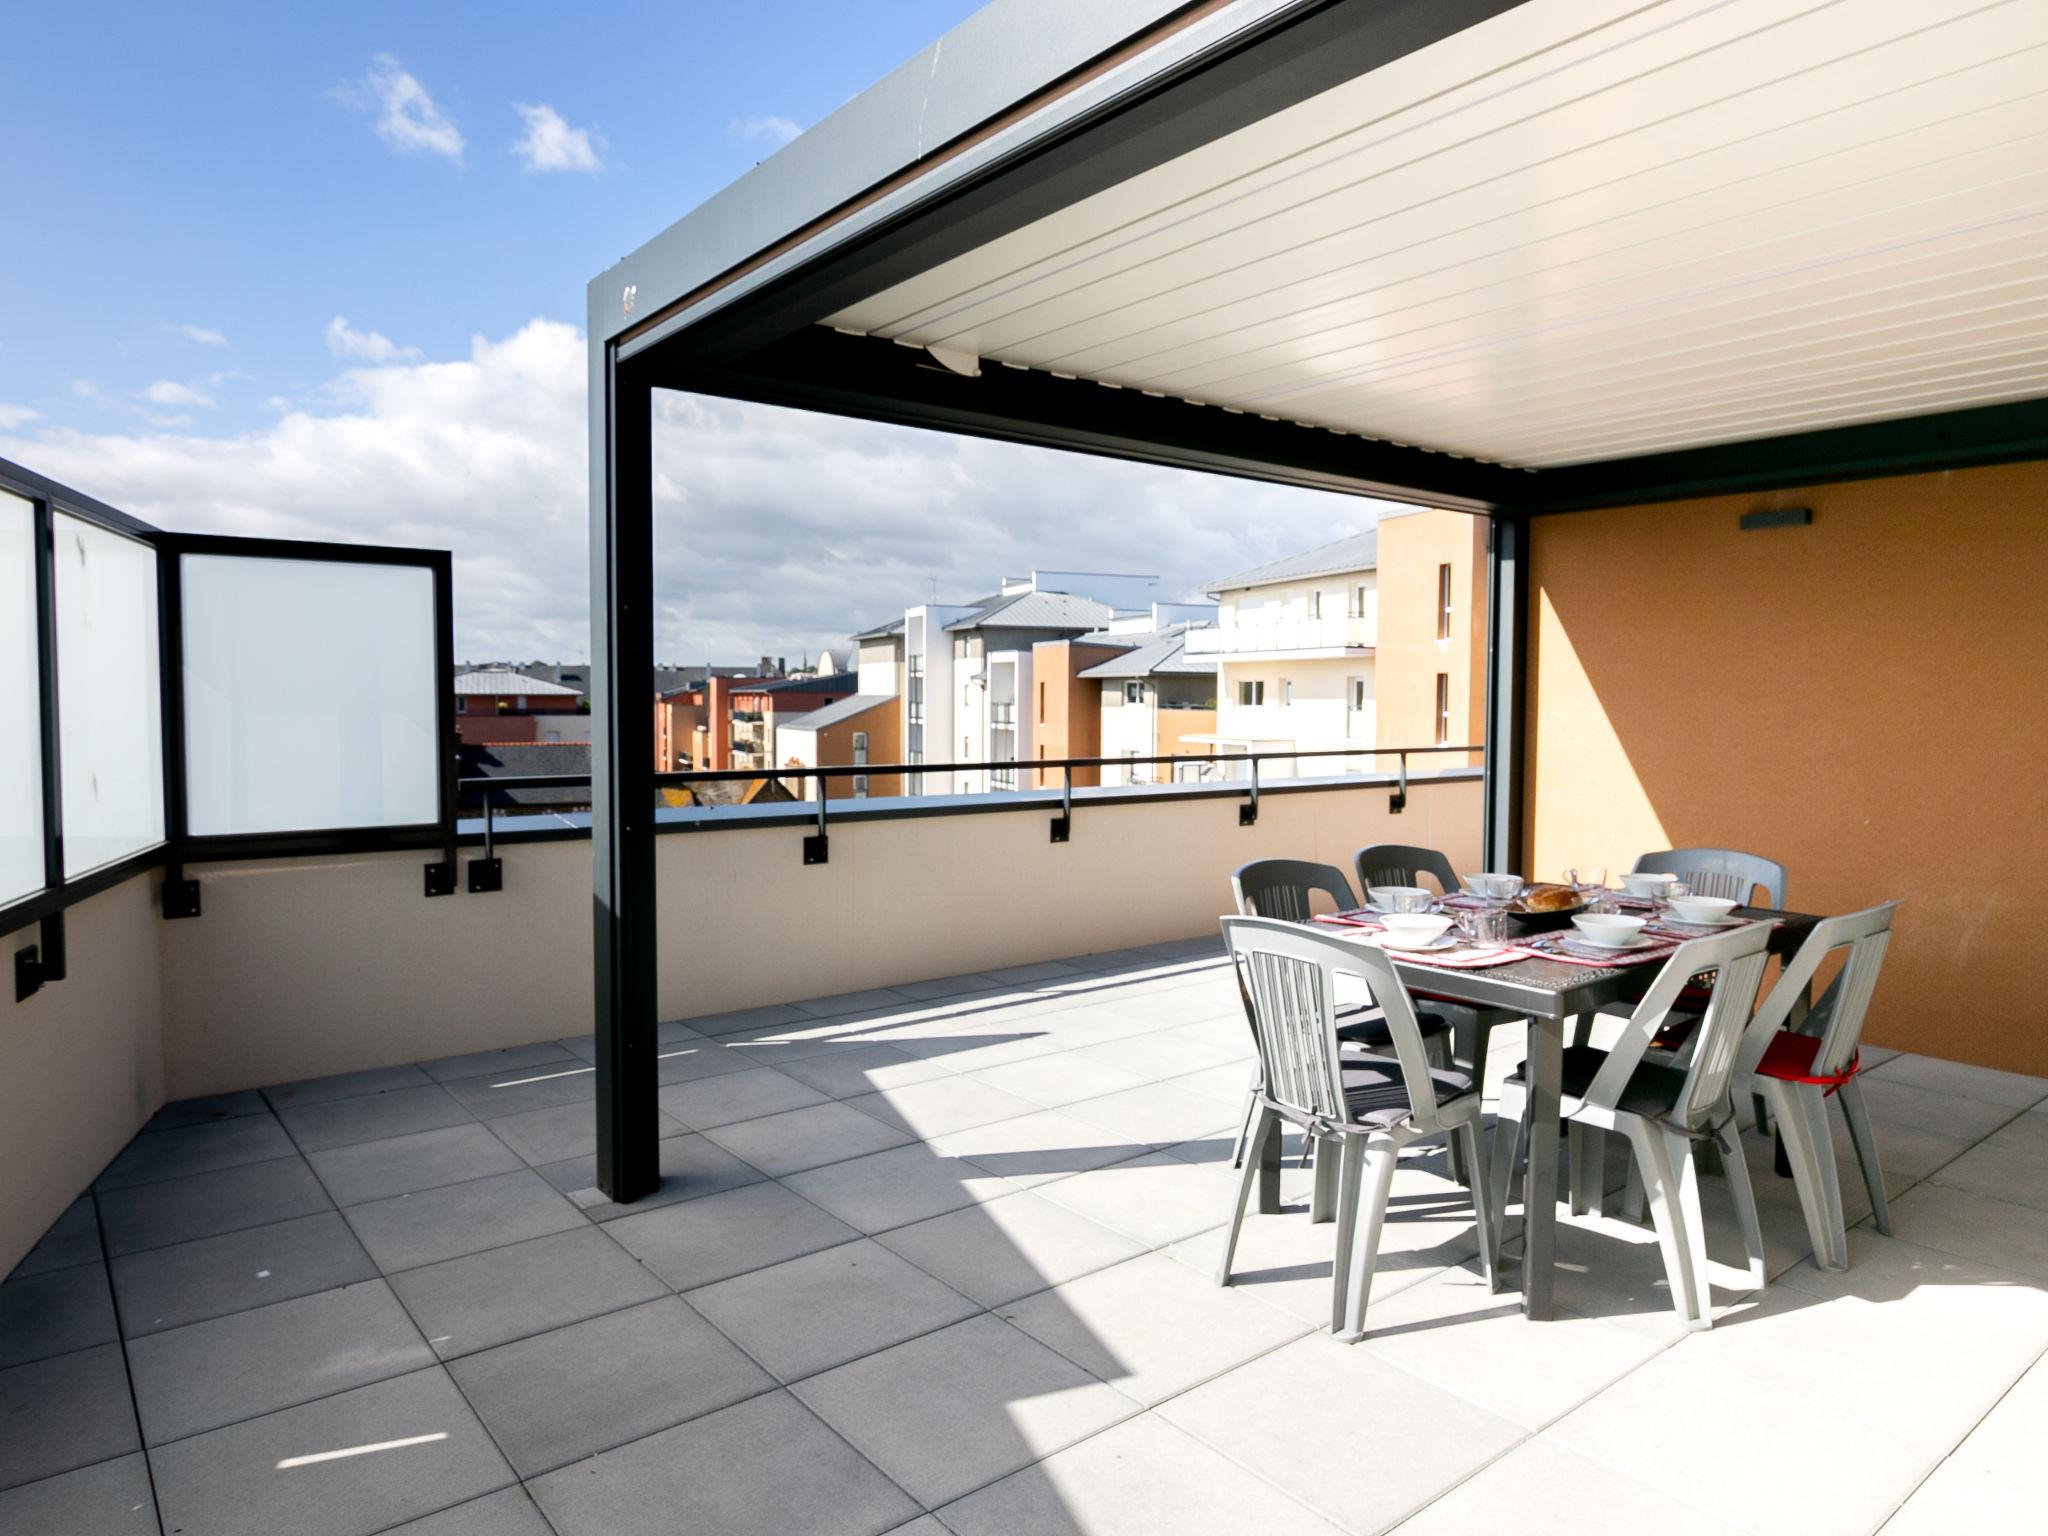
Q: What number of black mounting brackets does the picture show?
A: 8